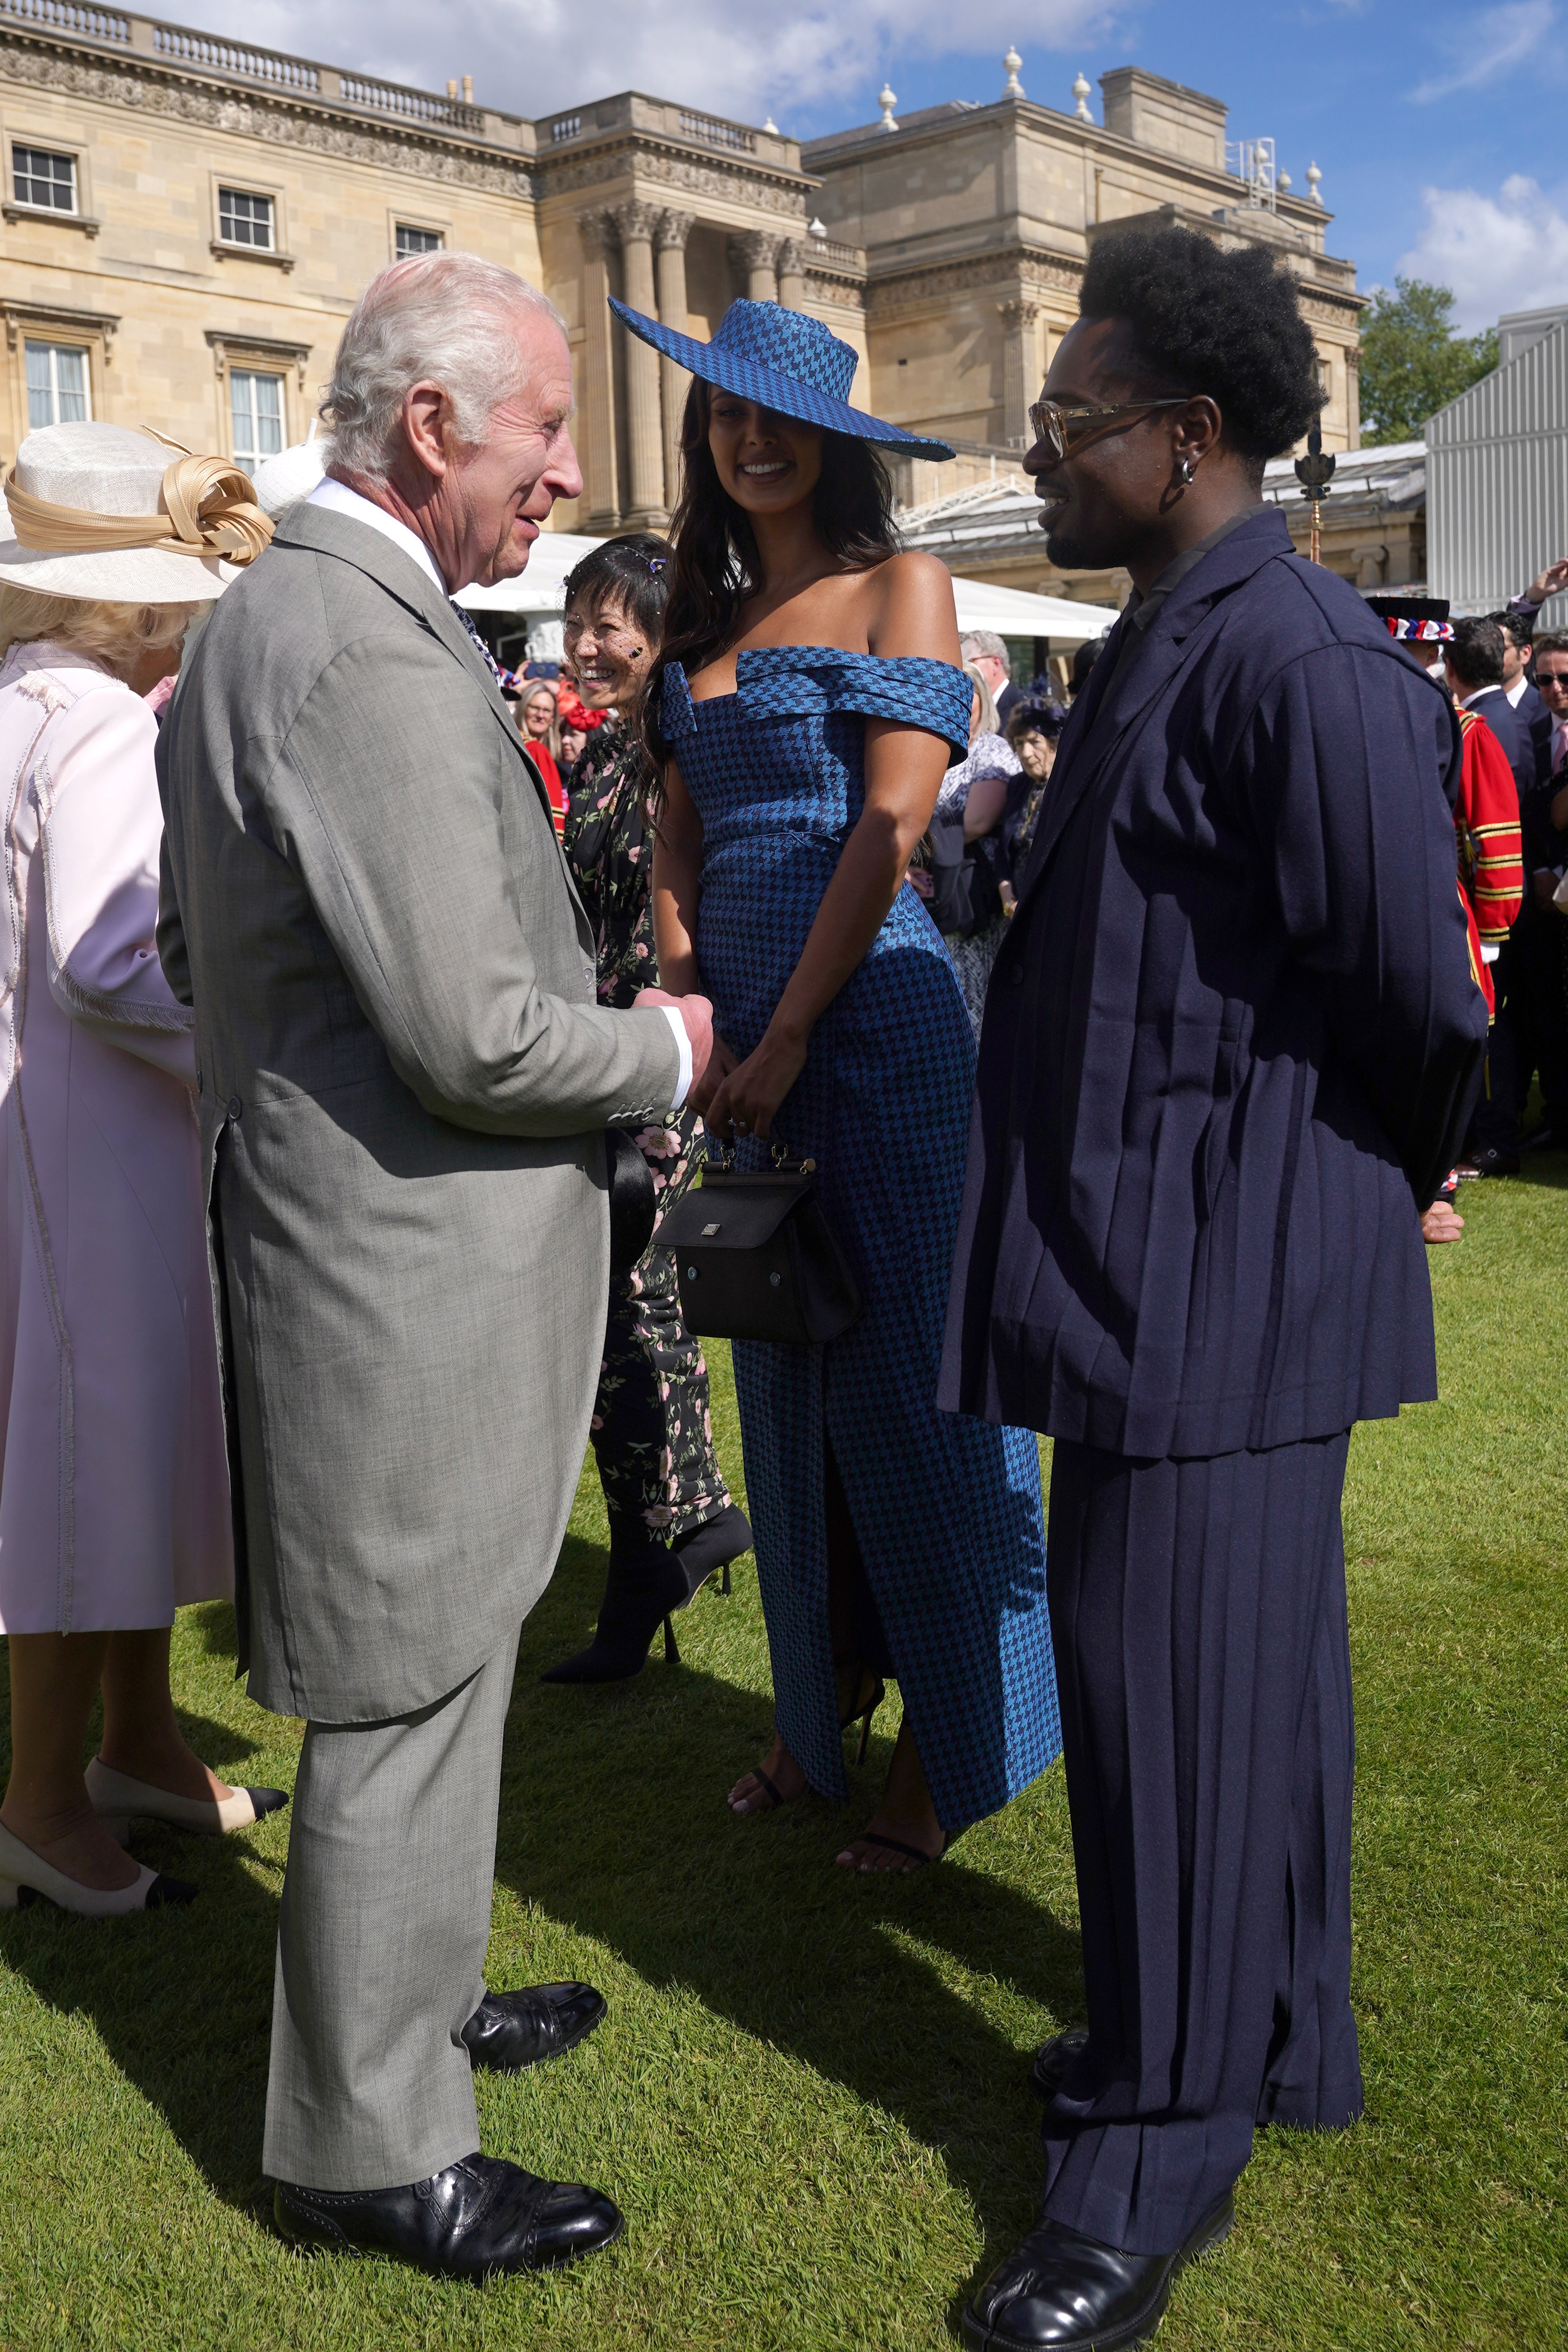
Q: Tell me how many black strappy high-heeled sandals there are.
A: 2